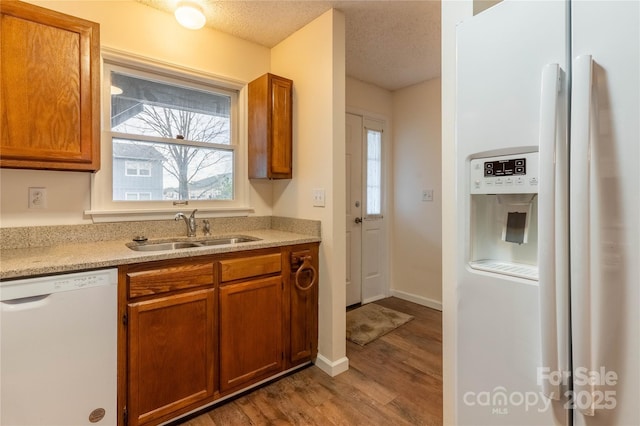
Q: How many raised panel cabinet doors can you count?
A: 5